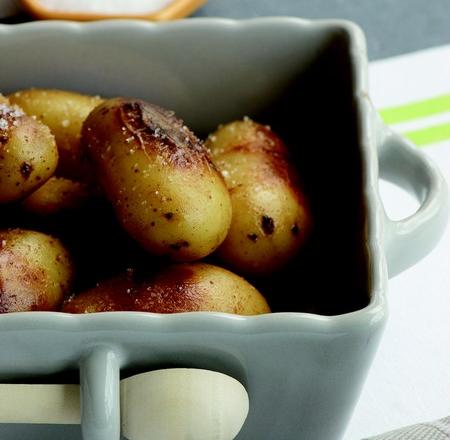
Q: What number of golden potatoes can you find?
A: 7